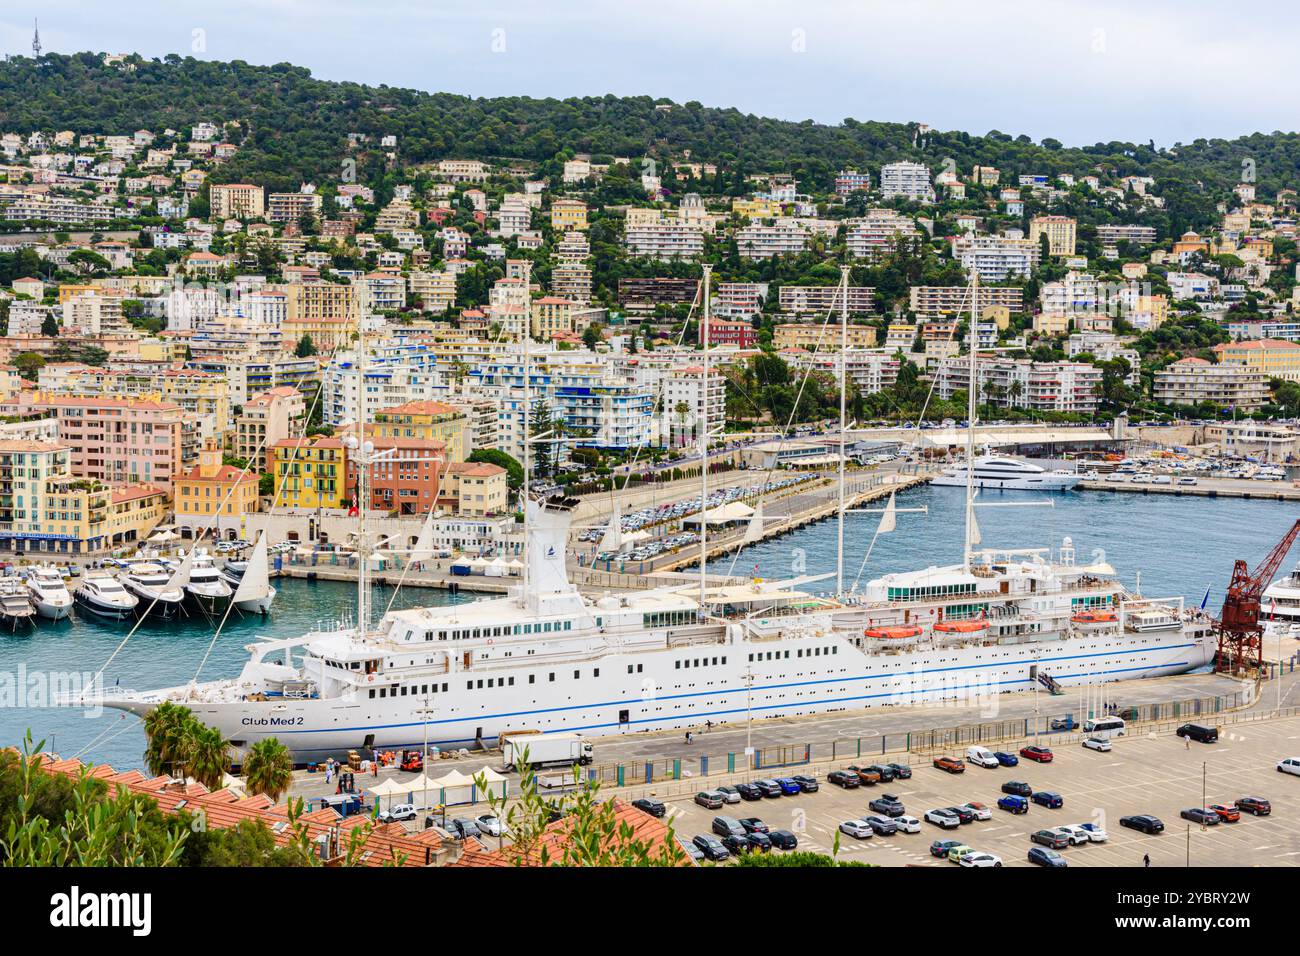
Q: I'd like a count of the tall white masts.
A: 5